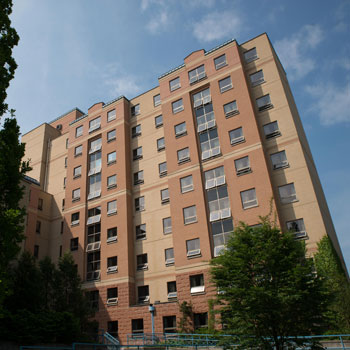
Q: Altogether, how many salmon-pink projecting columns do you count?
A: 2